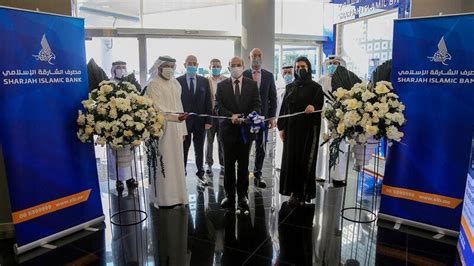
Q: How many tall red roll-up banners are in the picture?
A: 0